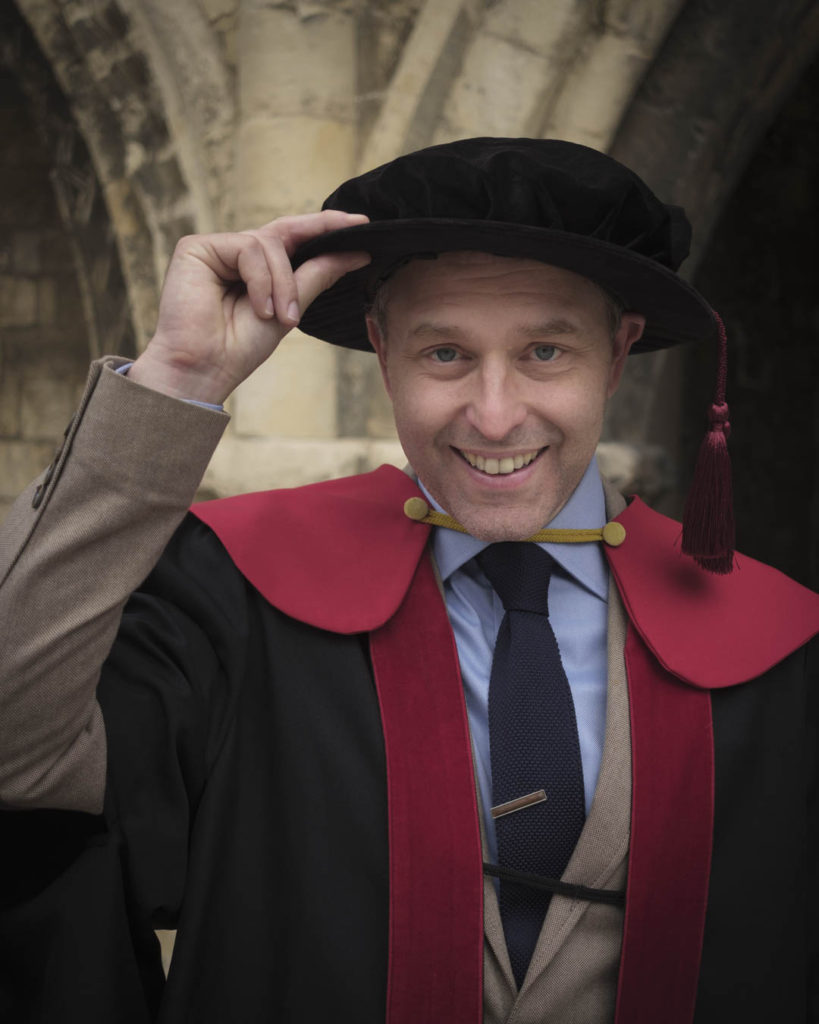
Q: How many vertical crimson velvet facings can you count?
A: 2